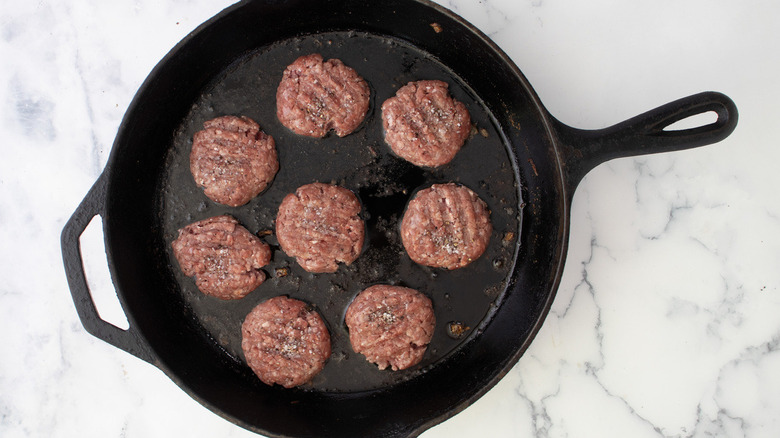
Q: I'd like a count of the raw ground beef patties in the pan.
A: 8